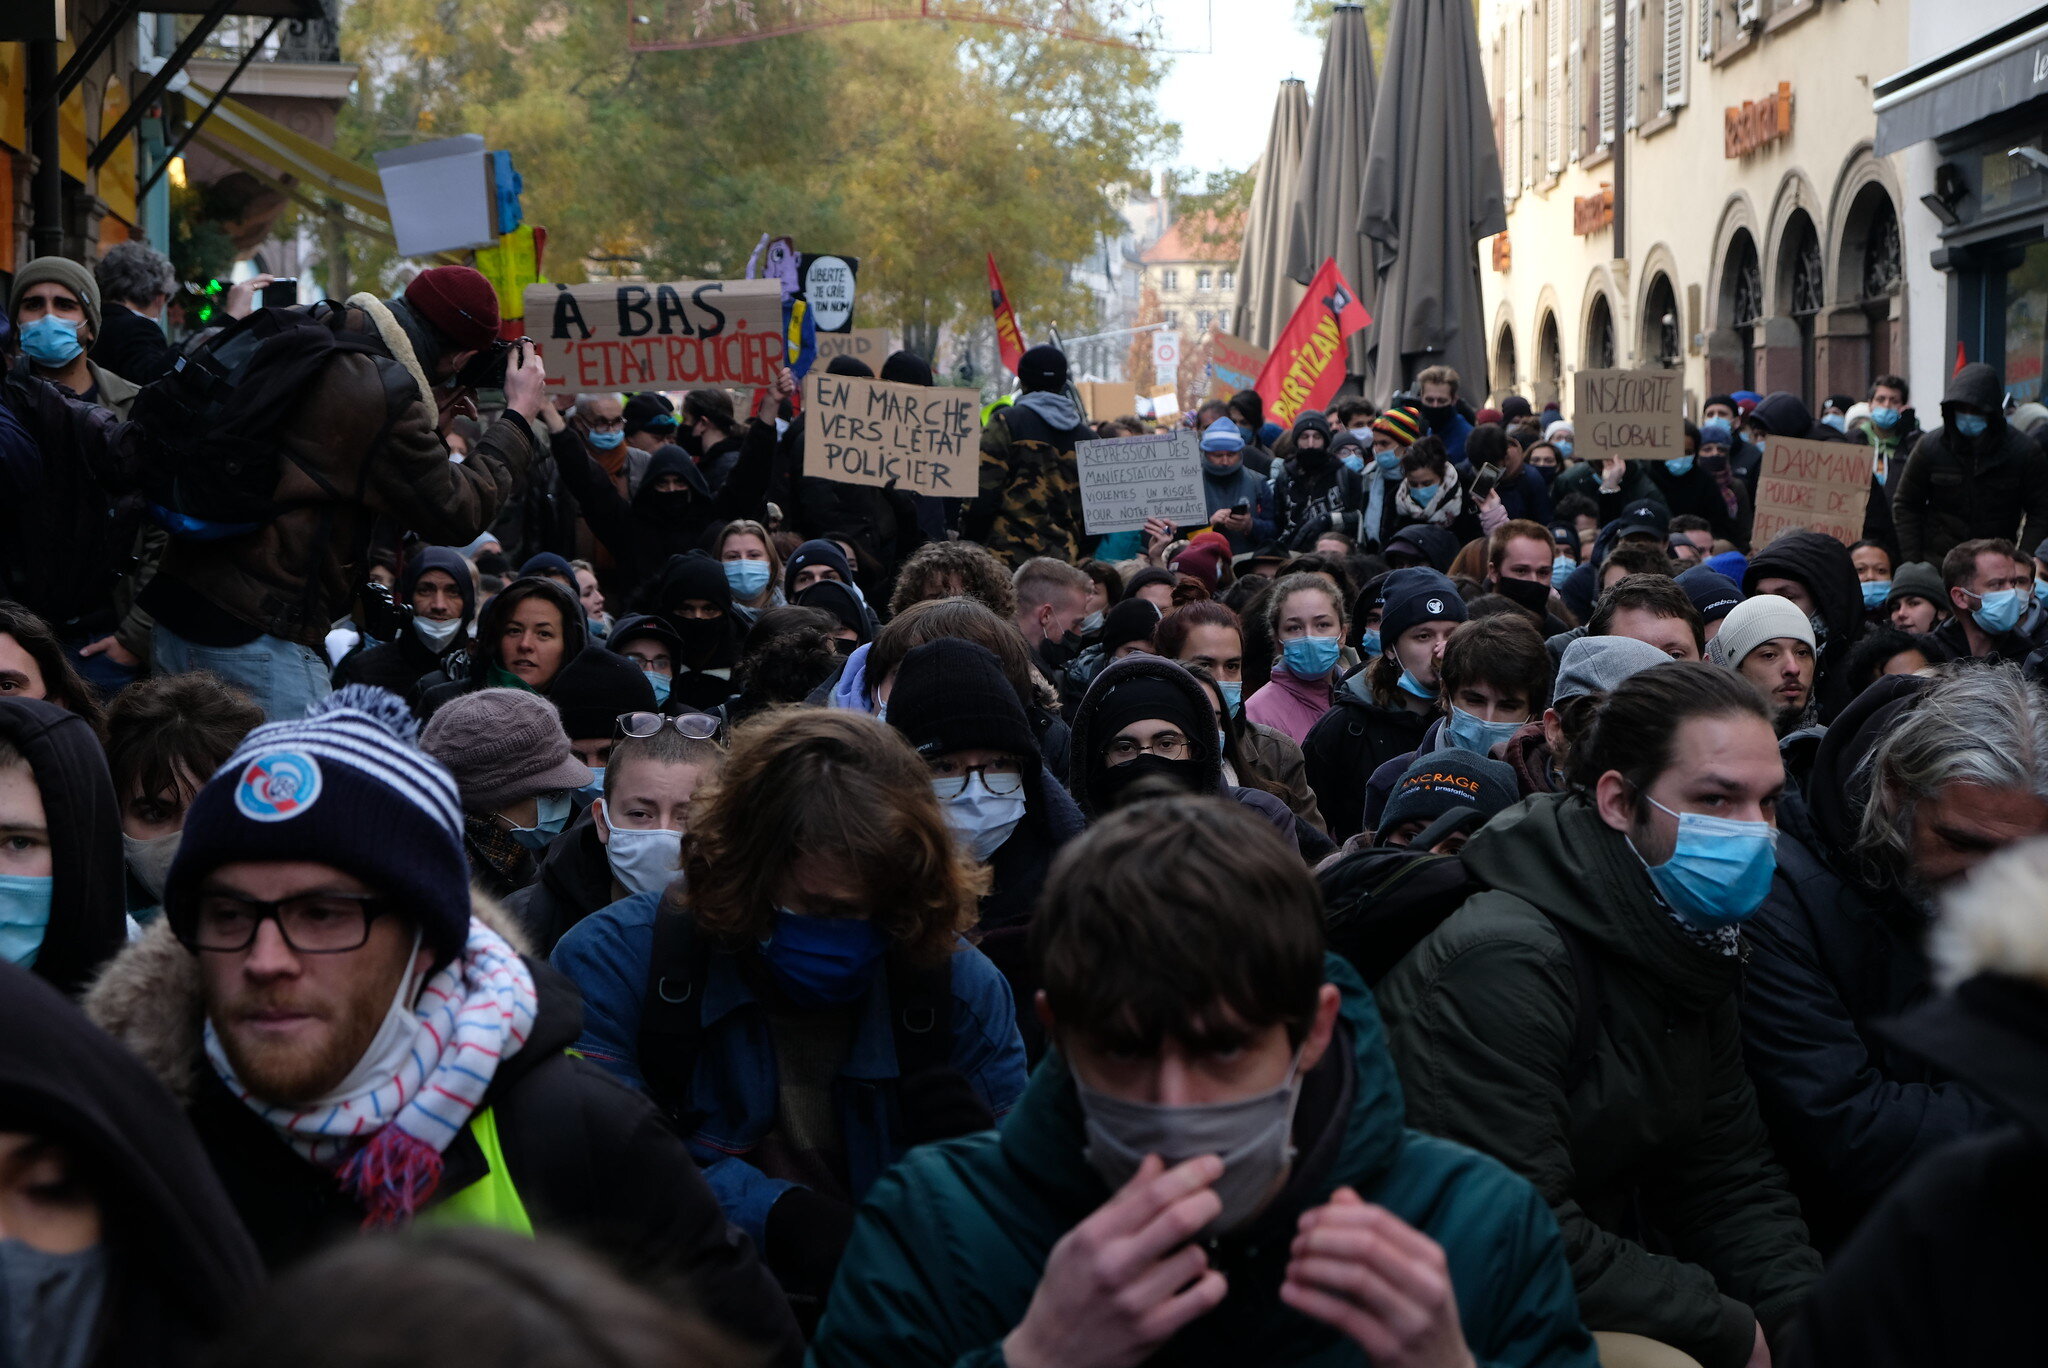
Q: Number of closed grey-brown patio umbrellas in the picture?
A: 3